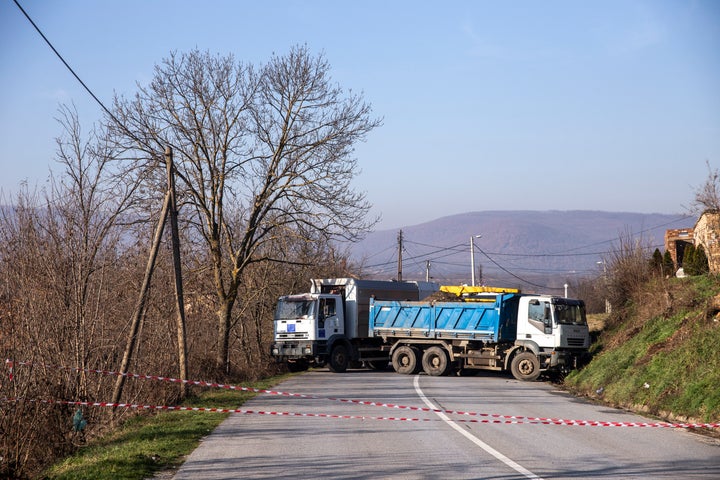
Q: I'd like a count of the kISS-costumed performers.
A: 0